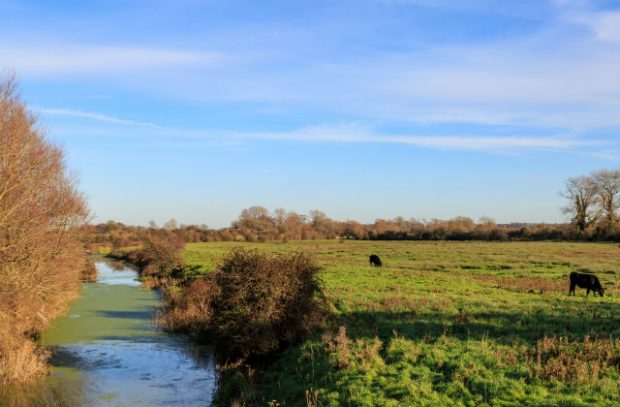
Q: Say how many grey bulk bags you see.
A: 0